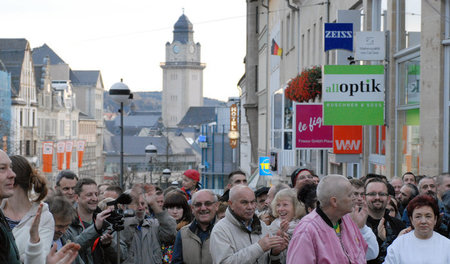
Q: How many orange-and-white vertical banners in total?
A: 4